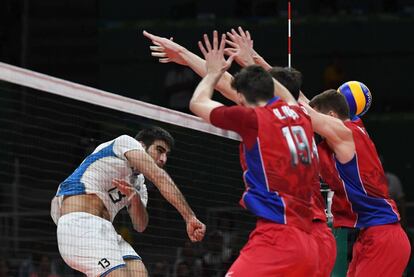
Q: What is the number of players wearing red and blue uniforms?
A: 3